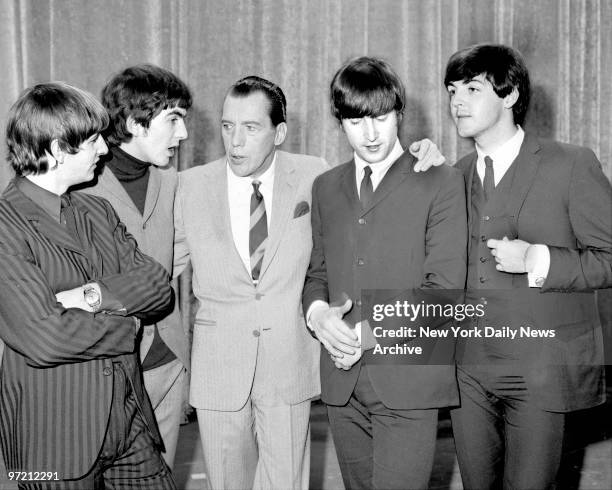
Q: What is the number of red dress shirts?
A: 0